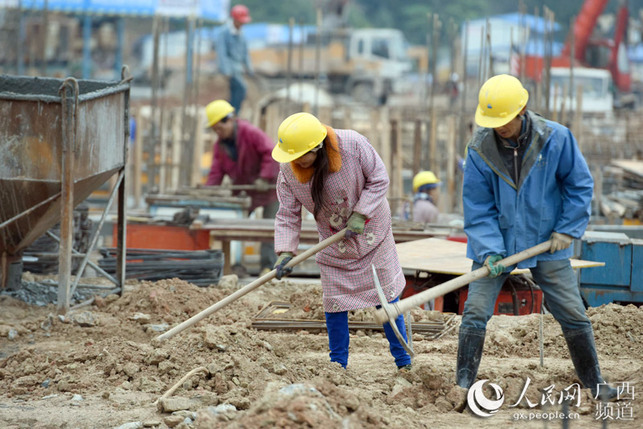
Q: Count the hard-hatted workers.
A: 5